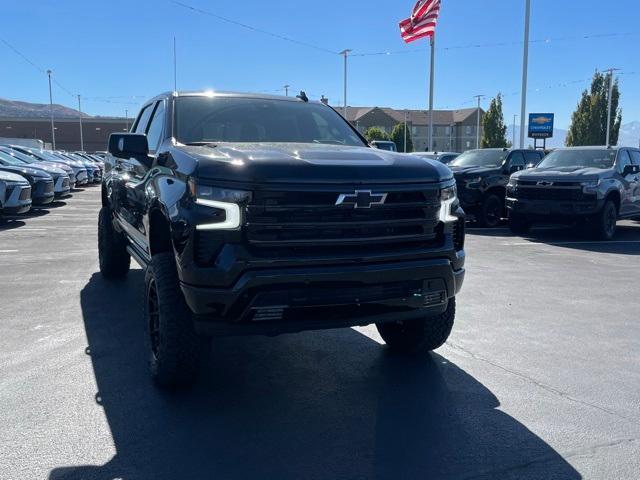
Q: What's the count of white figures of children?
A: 0